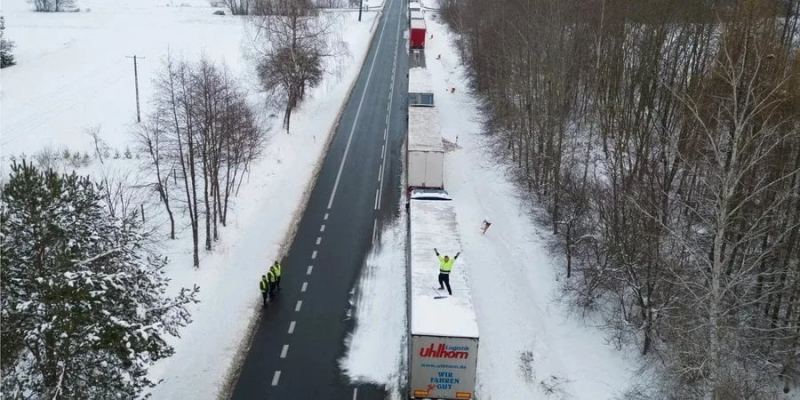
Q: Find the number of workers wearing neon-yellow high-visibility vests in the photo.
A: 4